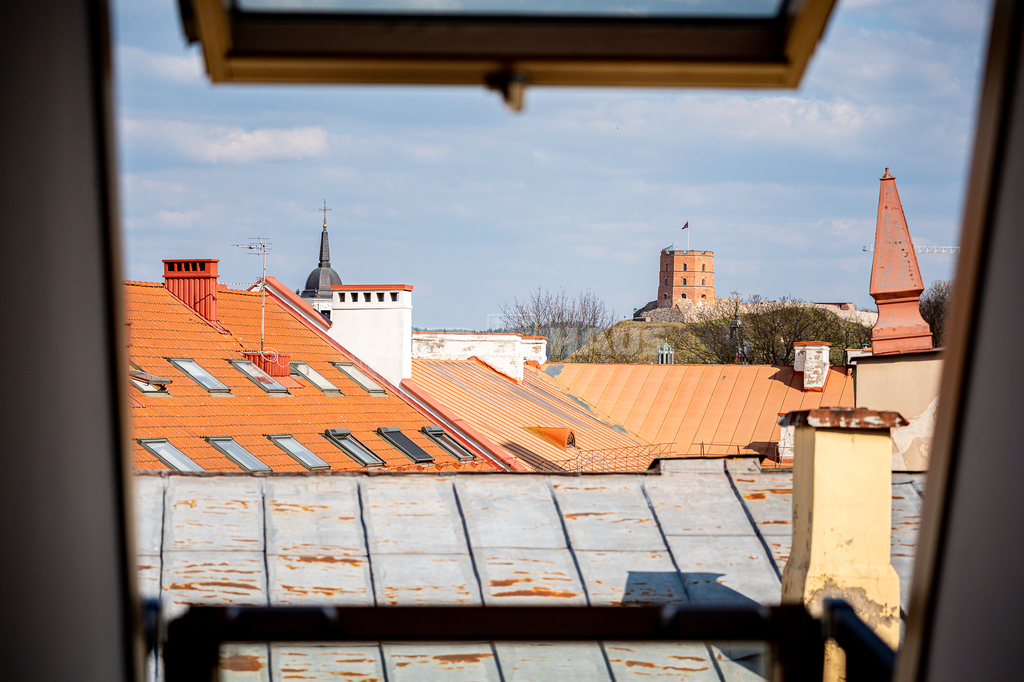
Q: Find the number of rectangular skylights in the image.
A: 11